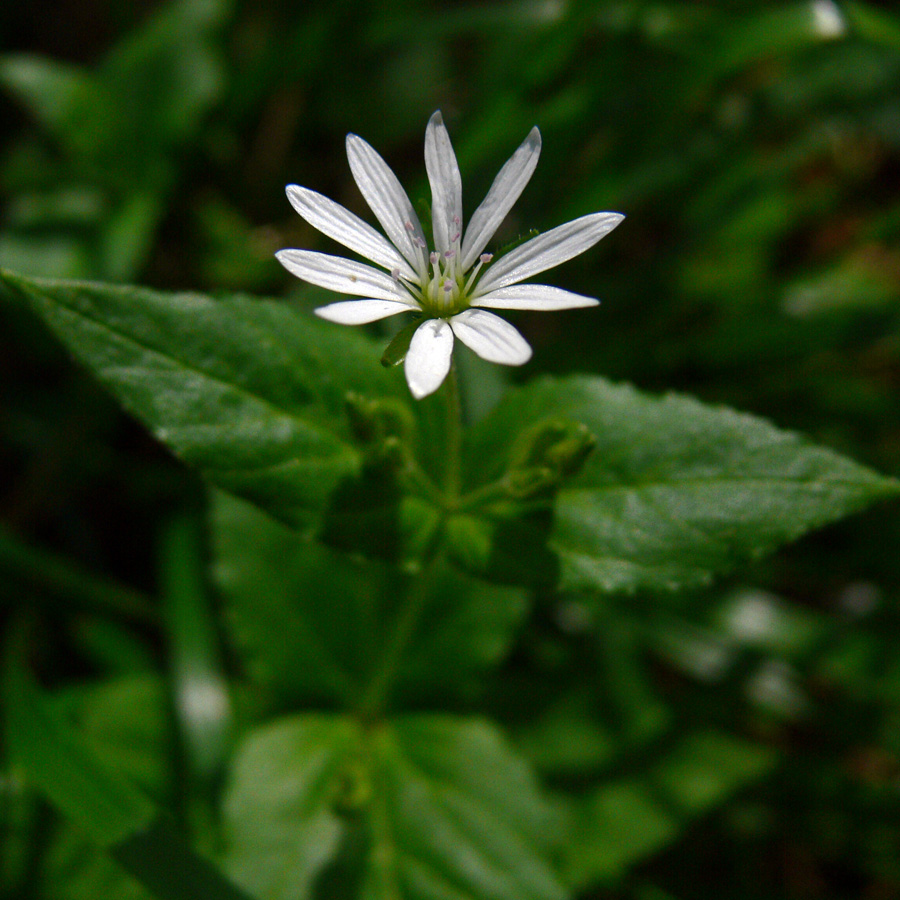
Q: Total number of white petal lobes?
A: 10